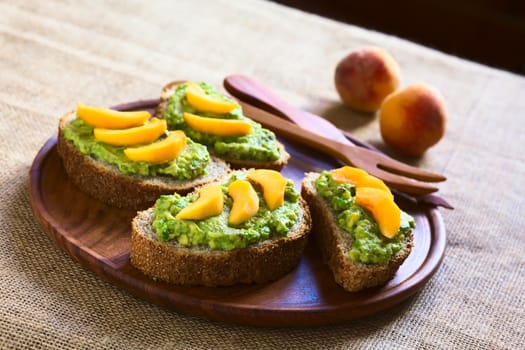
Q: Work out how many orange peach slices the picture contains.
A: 10